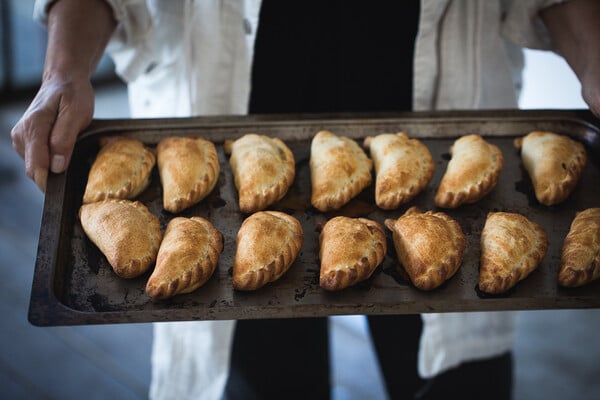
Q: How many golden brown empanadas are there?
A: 14